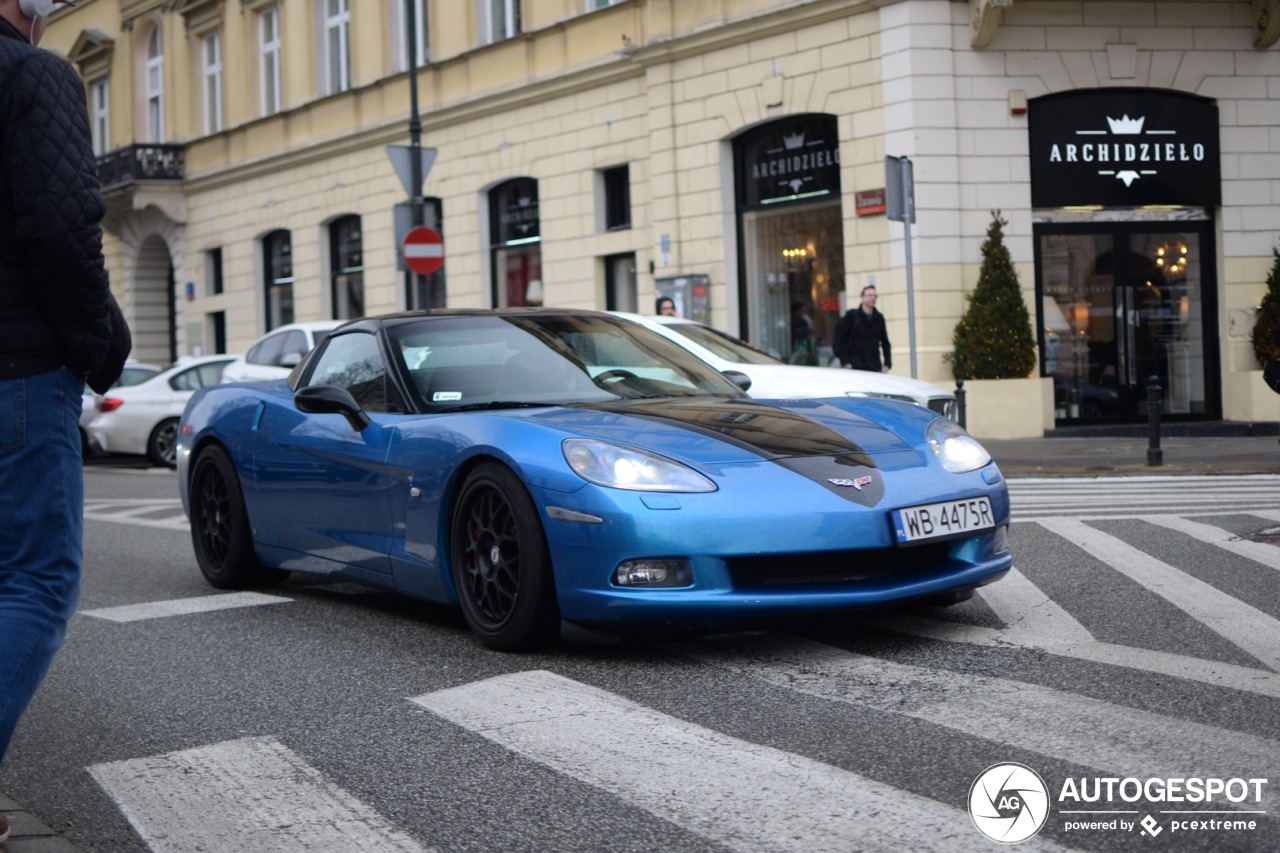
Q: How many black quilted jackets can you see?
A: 1